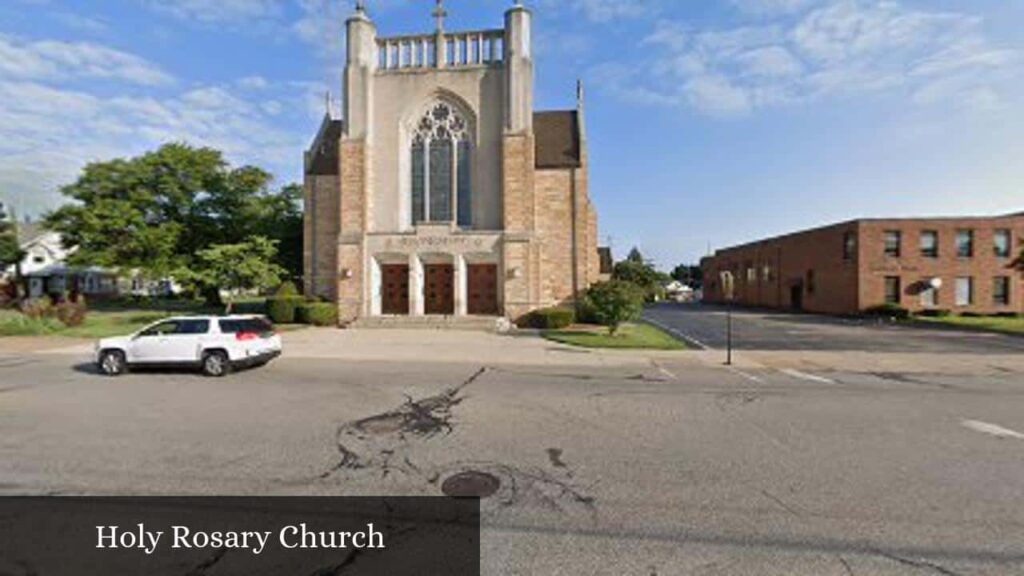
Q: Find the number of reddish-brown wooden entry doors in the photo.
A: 3